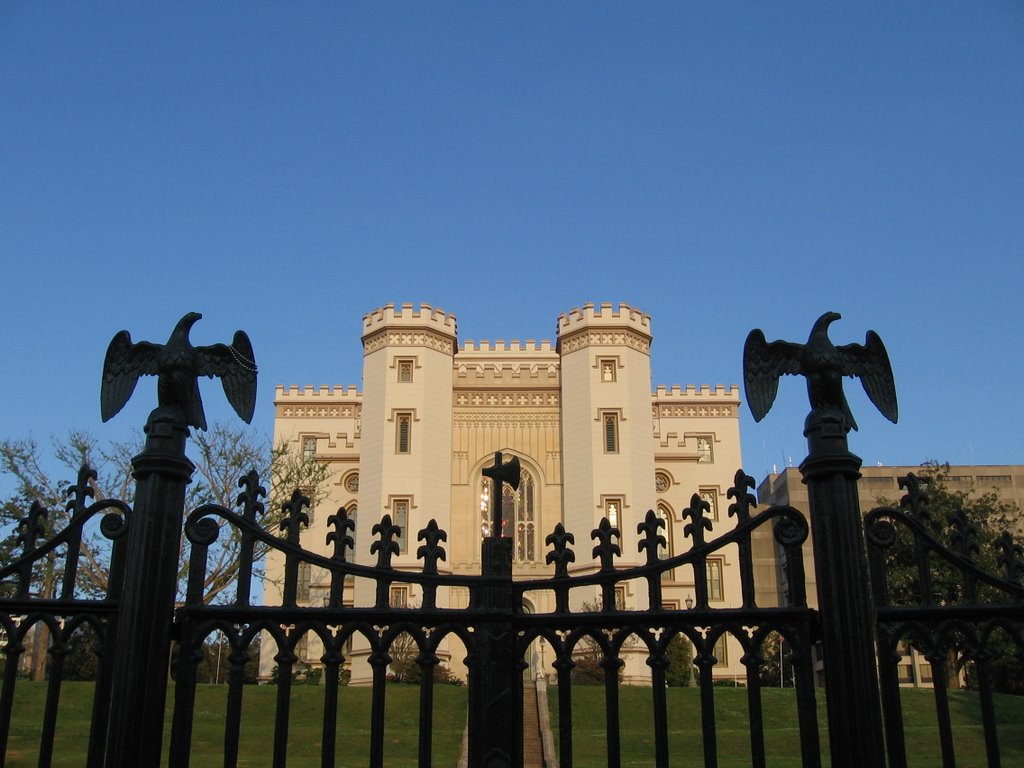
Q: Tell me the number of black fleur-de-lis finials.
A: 15